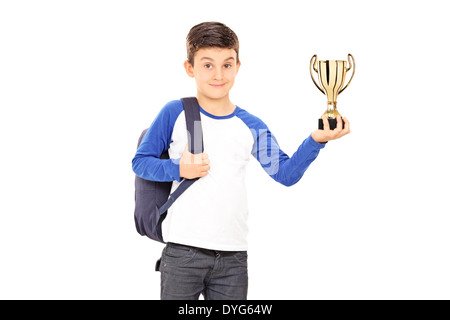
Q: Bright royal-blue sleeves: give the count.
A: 2